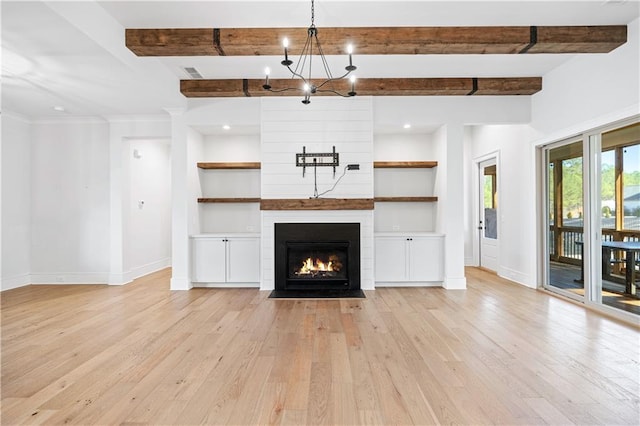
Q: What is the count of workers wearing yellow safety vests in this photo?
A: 0